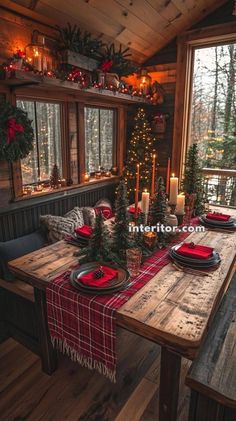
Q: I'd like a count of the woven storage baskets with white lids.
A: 0